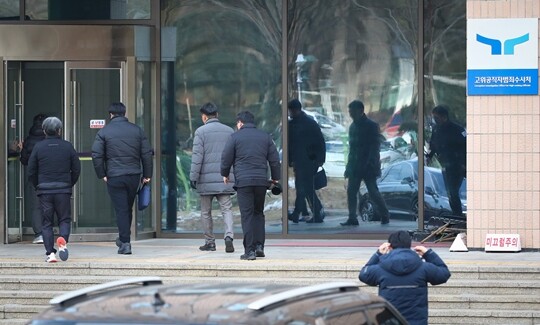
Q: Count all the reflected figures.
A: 3